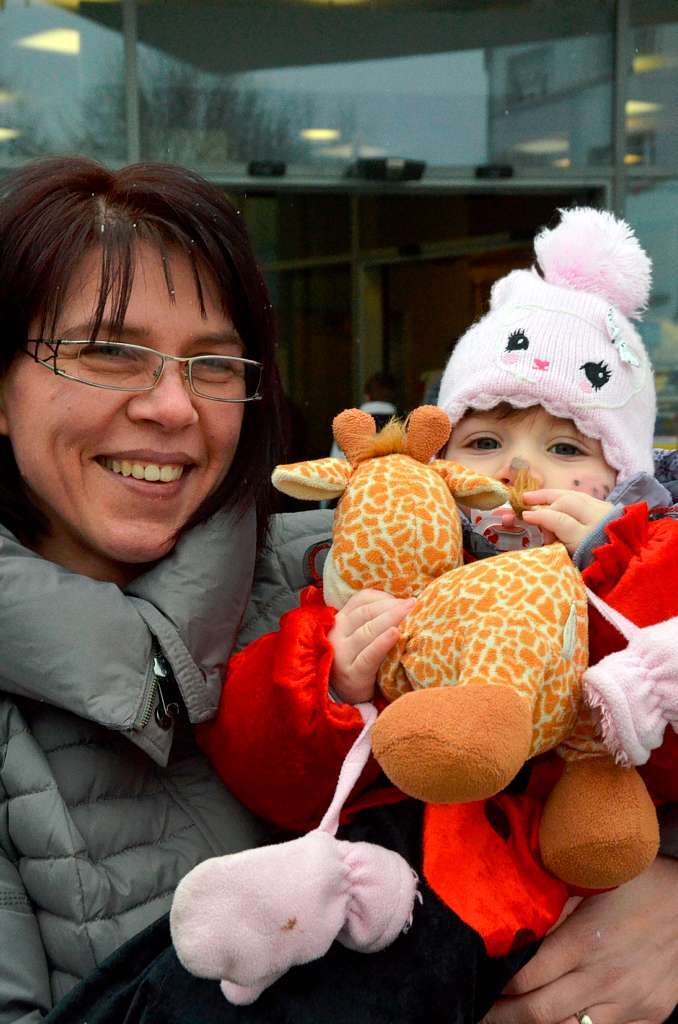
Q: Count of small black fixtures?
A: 3